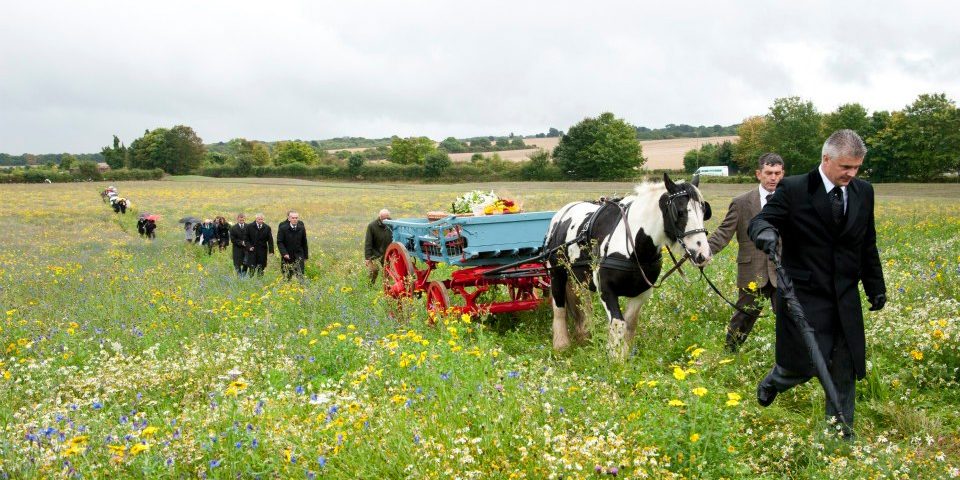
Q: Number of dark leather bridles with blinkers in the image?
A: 1